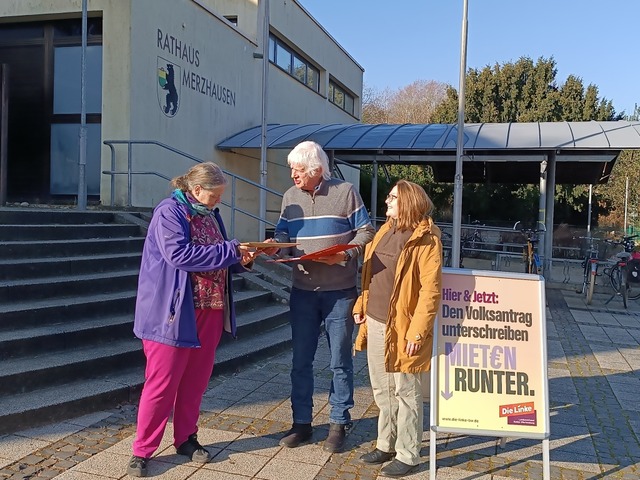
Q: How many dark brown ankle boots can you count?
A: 2